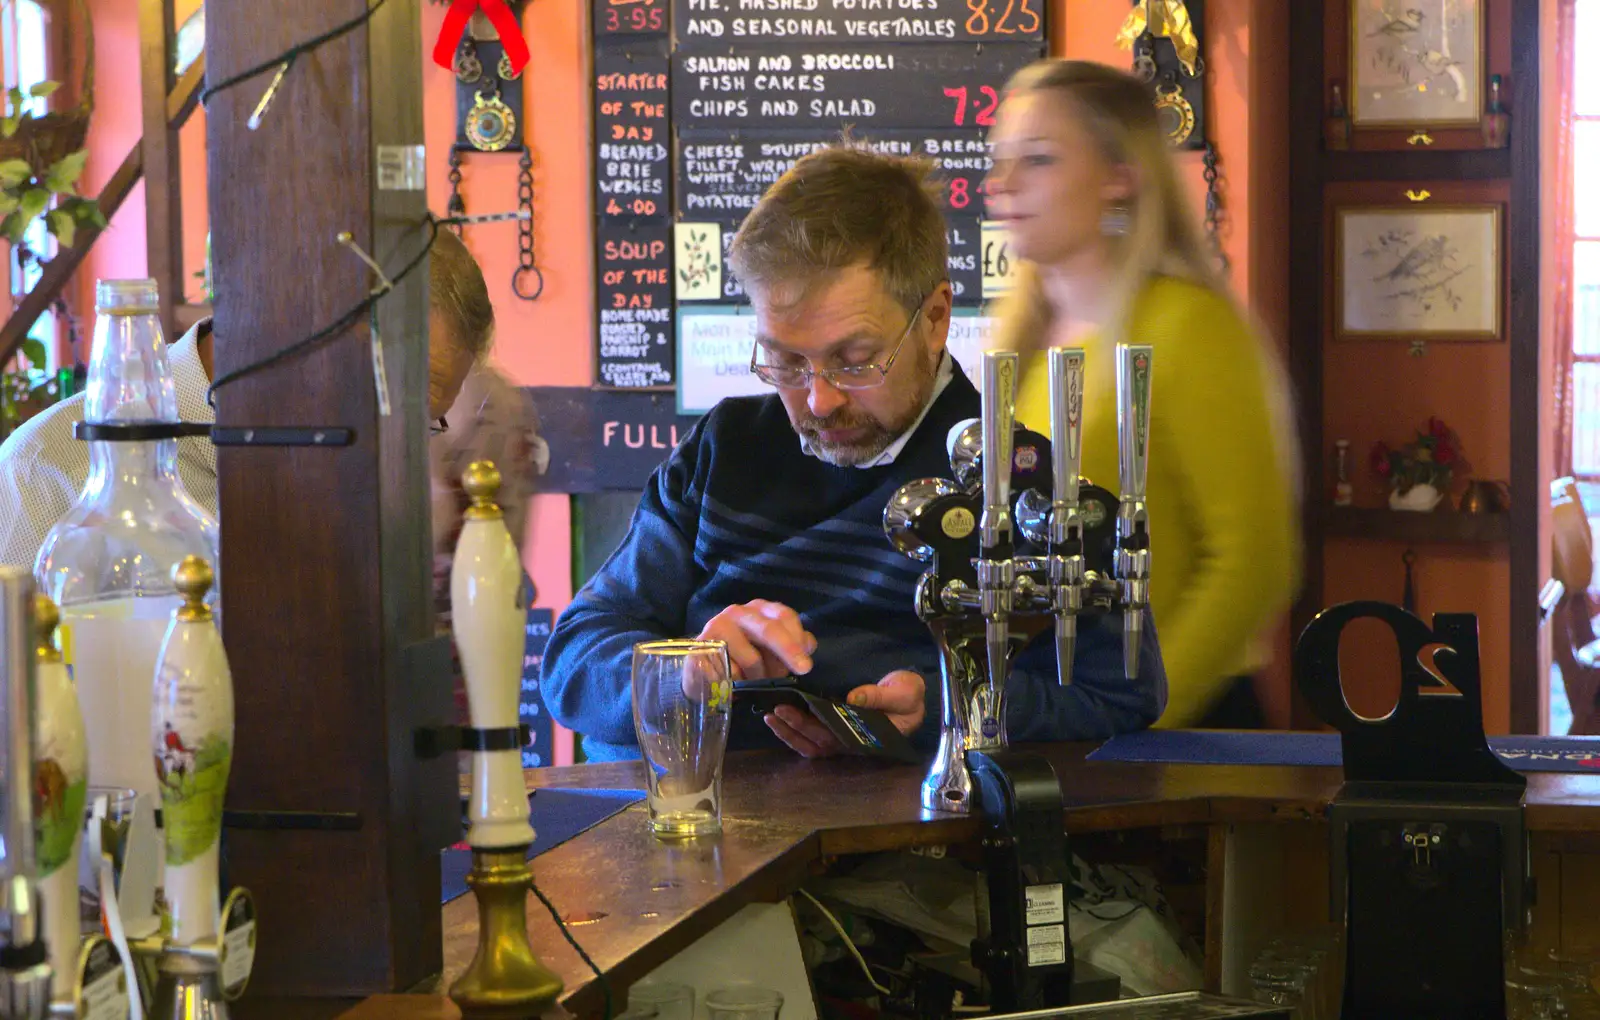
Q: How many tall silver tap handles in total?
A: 3